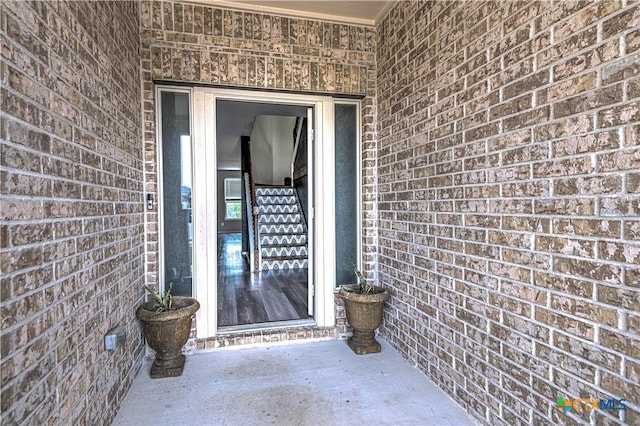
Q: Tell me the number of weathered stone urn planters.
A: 2